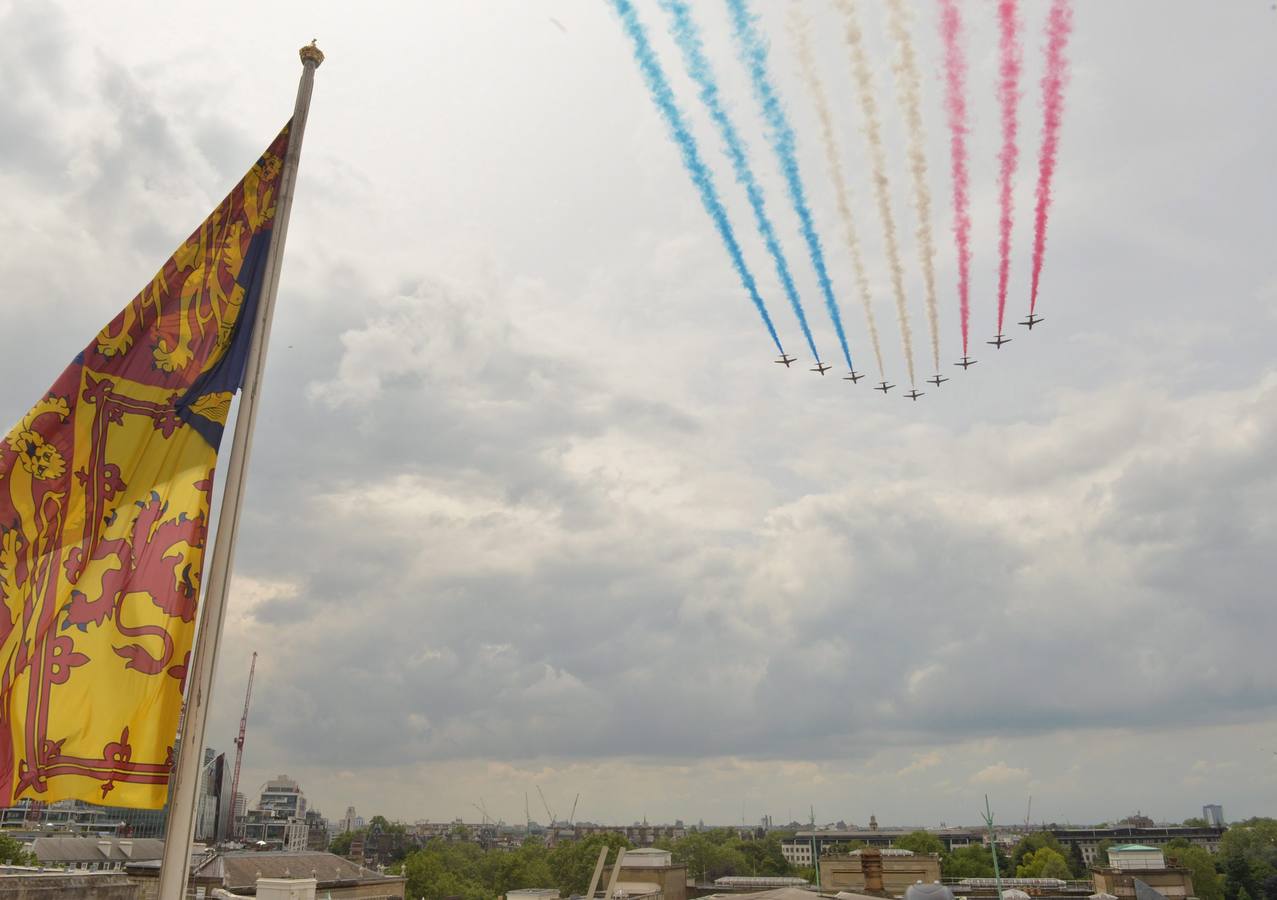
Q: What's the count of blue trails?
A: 3